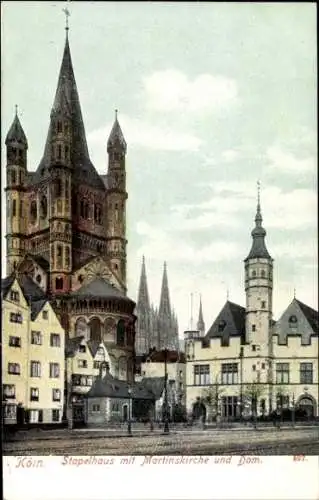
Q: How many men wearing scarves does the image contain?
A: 0